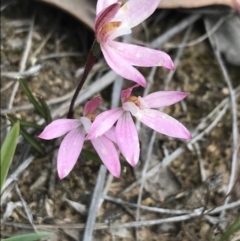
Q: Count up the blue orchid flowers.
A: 0